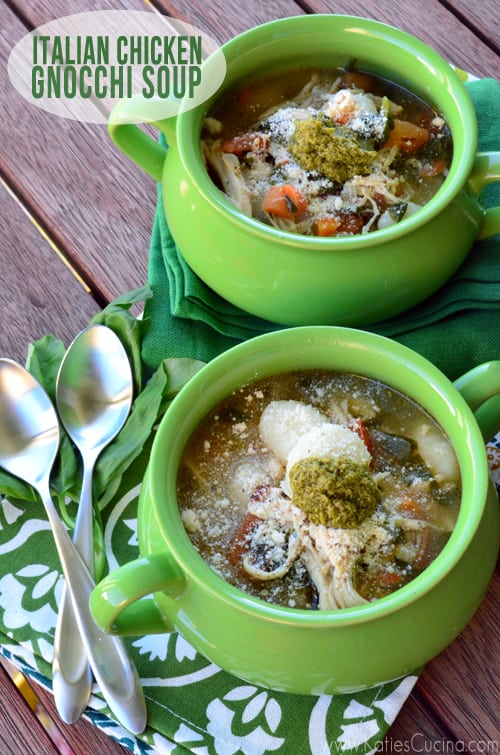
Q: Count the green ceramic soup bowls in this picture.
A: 2